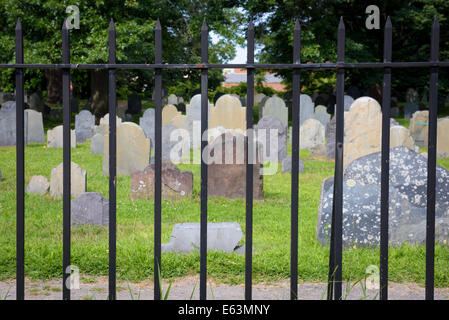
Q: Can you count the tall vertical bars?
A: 10